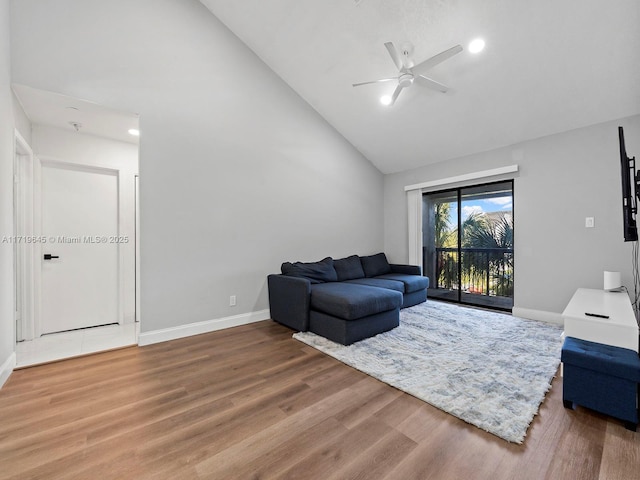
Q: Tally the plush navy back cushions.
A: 3